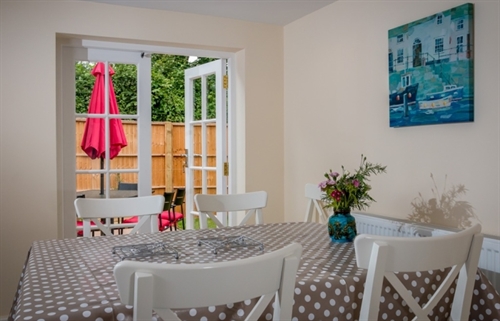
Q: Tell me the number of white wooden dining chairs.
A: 5